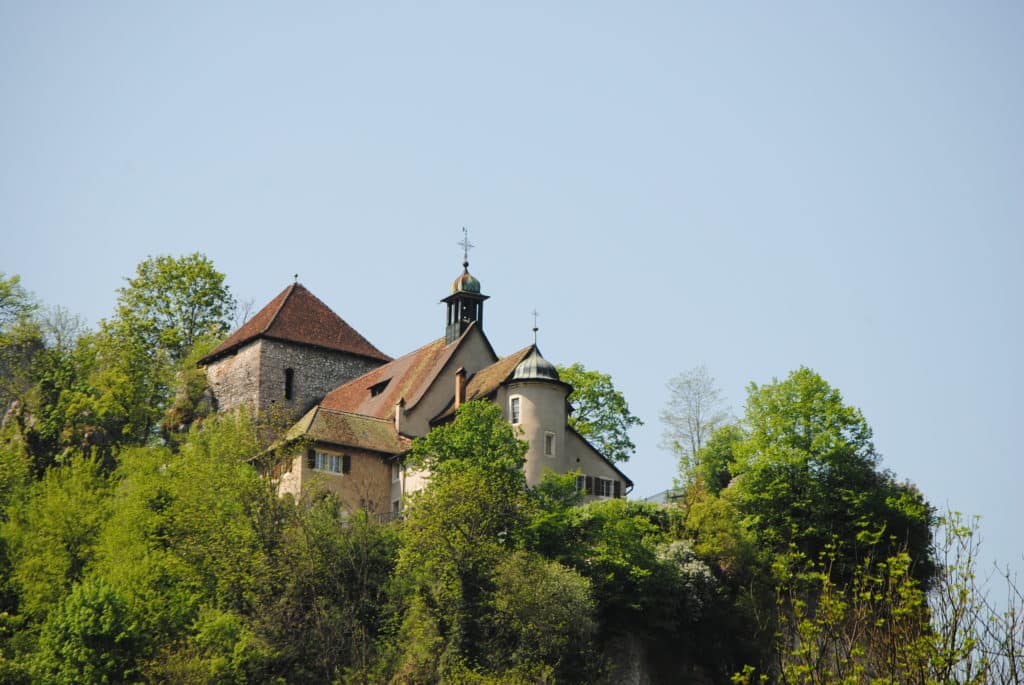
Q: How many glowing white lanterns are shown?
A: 0